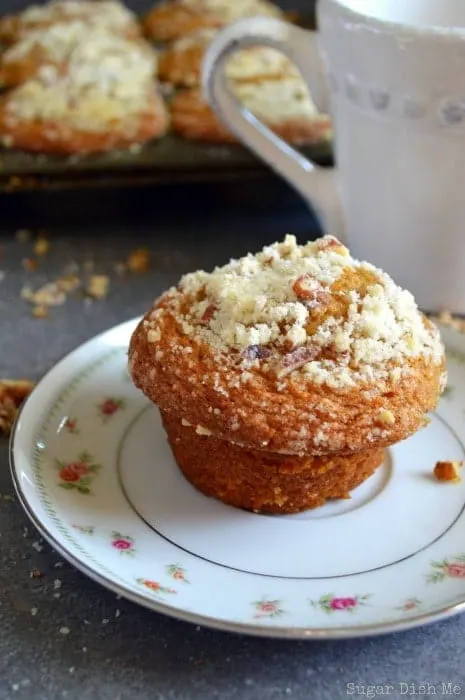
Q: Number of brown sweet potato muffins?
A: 7